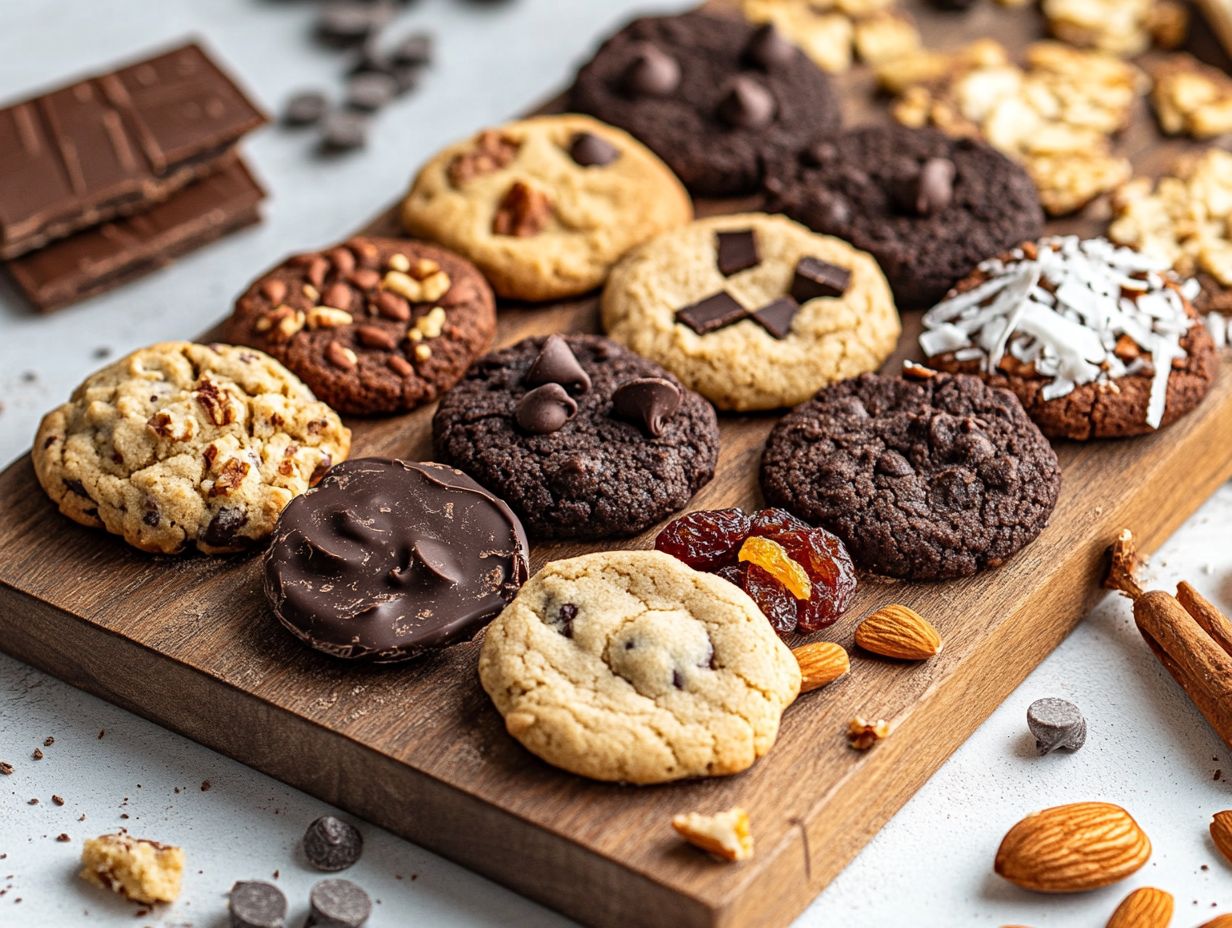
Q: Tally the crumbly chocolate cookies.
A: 4